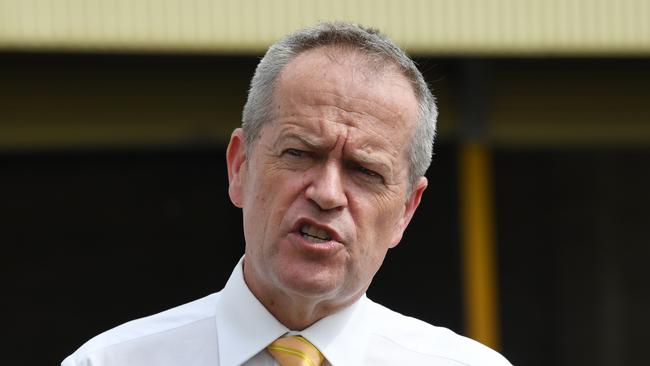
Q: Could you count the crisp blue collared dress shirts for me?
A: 0